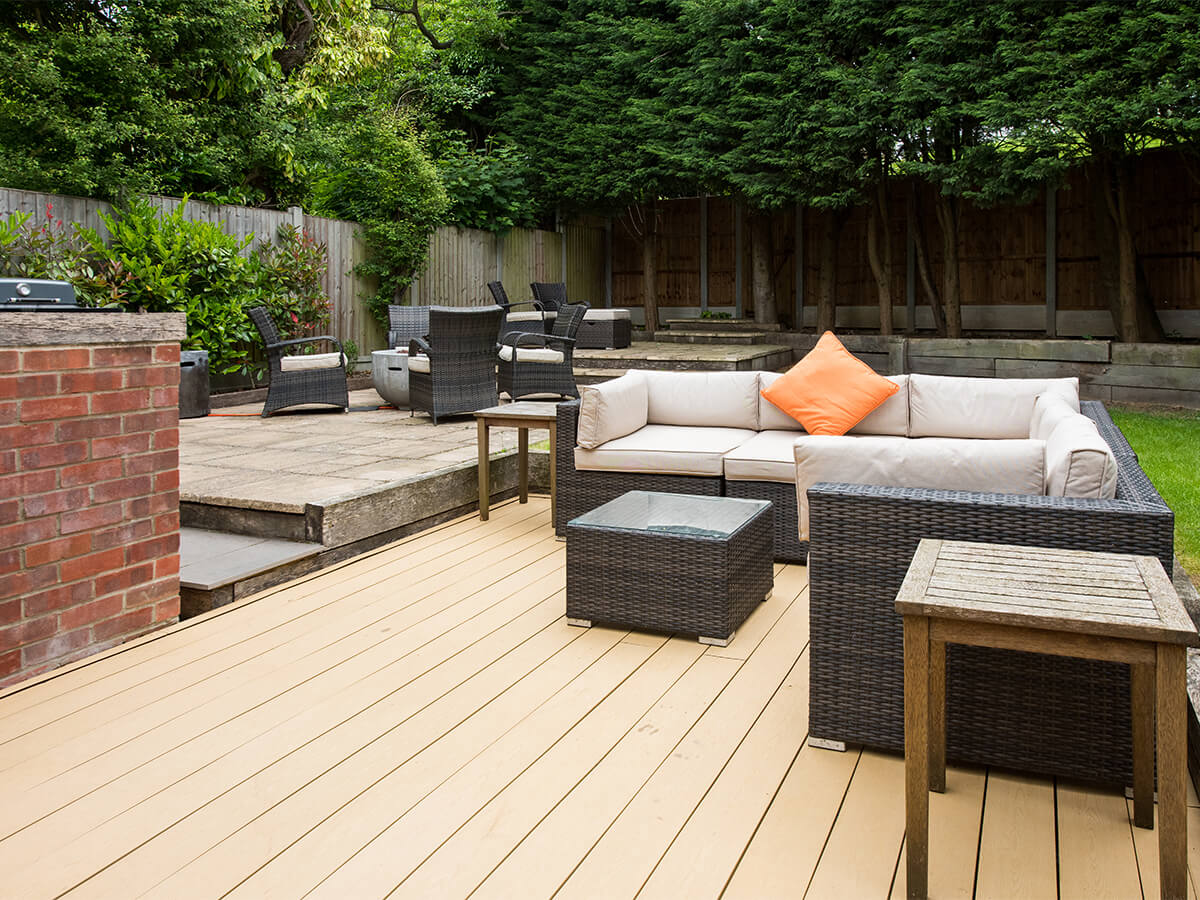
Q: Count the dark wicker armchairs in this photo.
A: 6